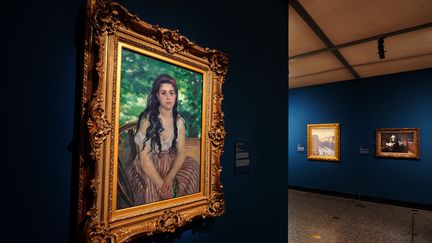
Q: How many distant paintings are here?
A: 2